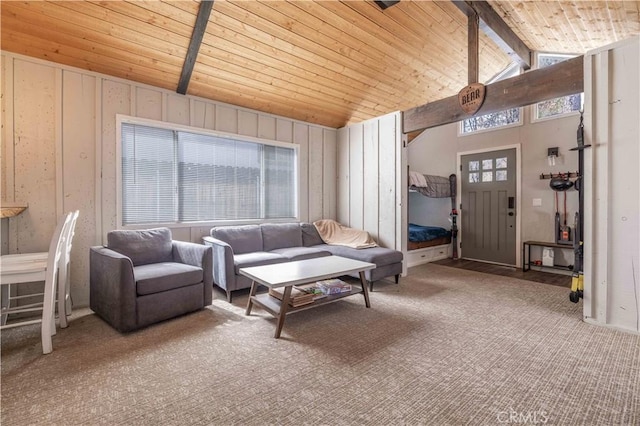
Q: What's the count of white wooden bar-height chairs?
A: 2